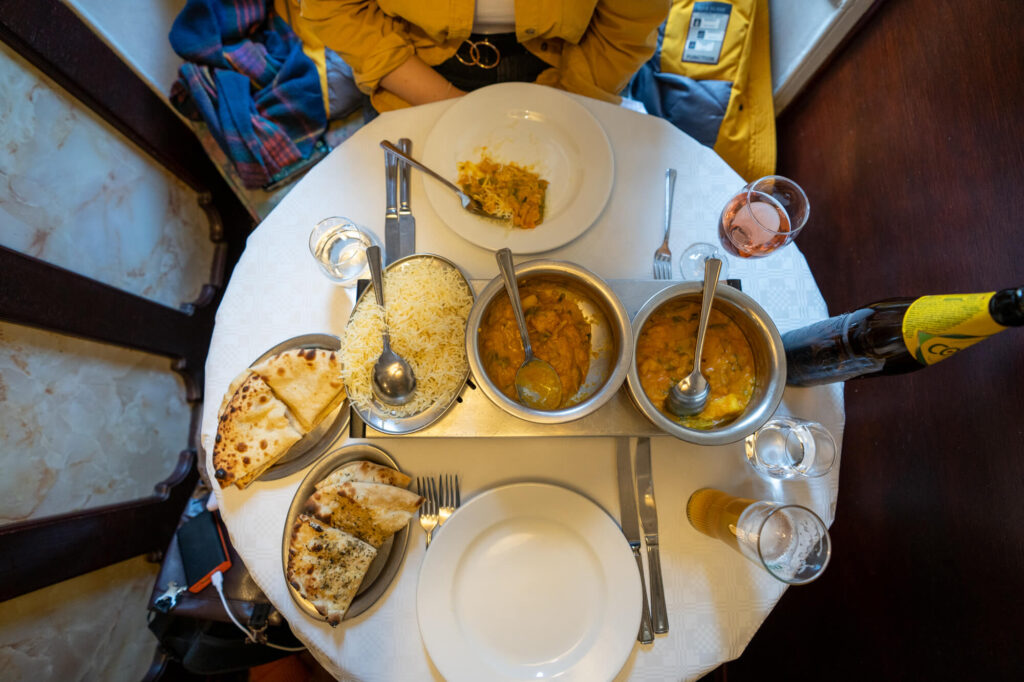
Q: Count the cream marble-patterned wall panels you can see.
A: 3